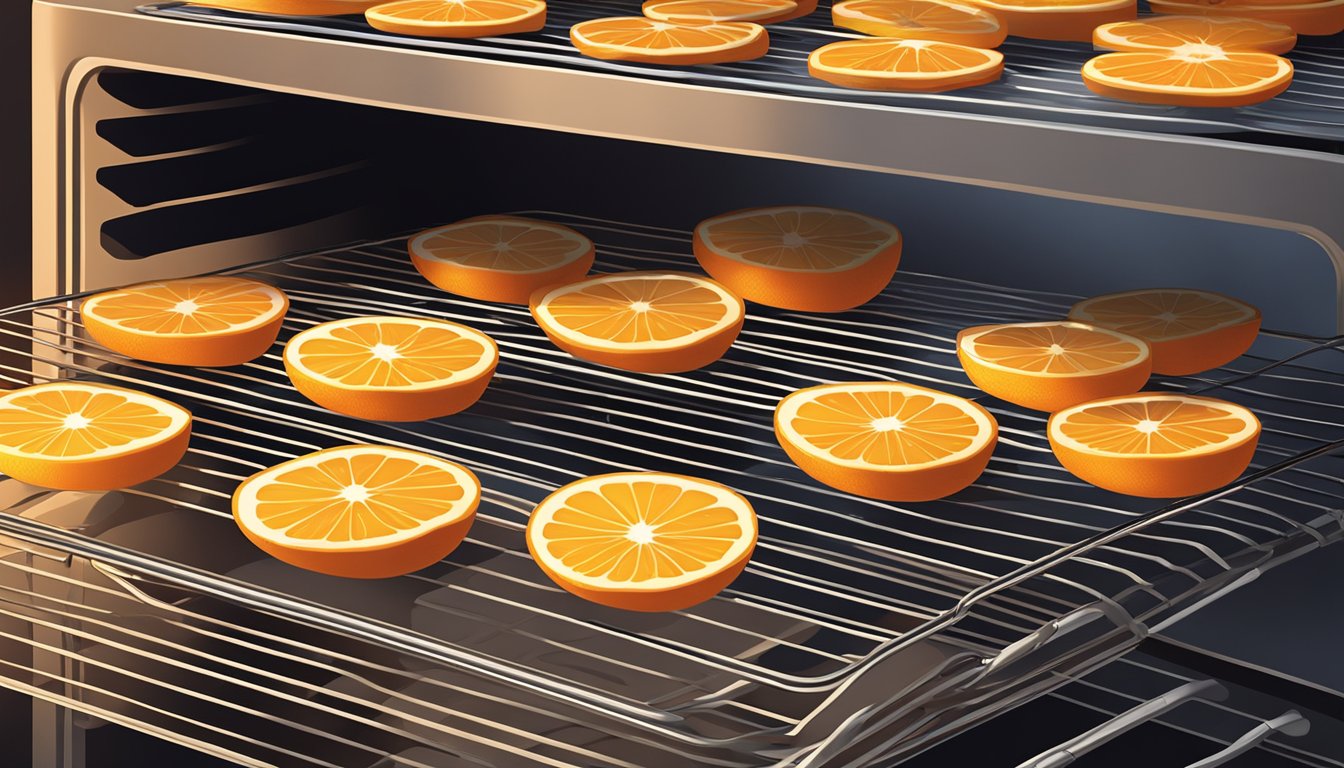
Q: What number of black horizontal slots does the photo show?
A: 4